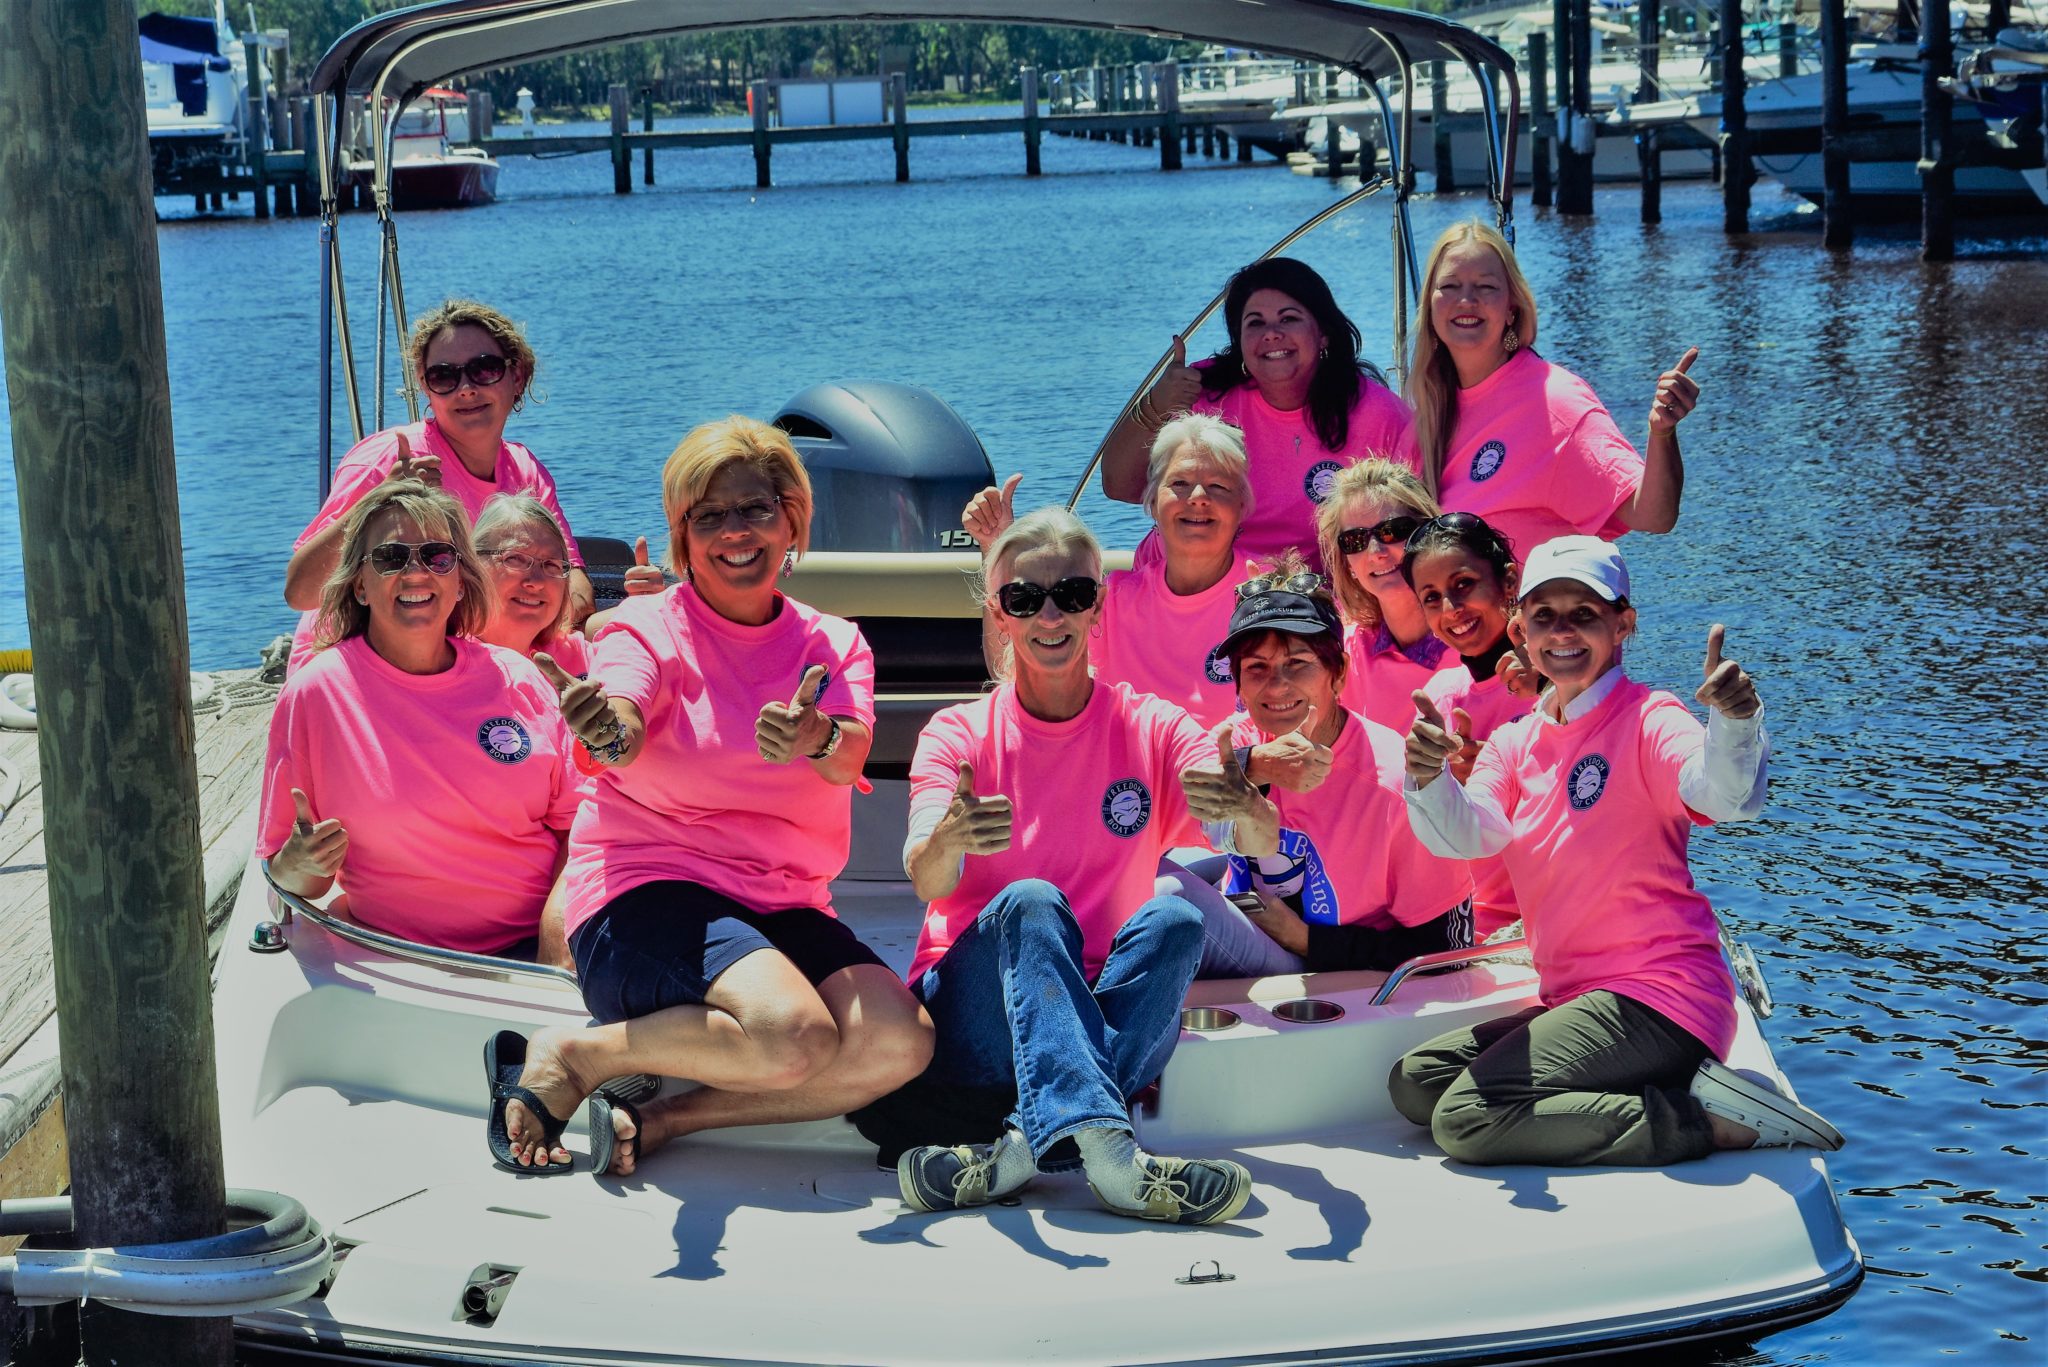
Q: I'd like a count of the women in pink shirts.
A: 12